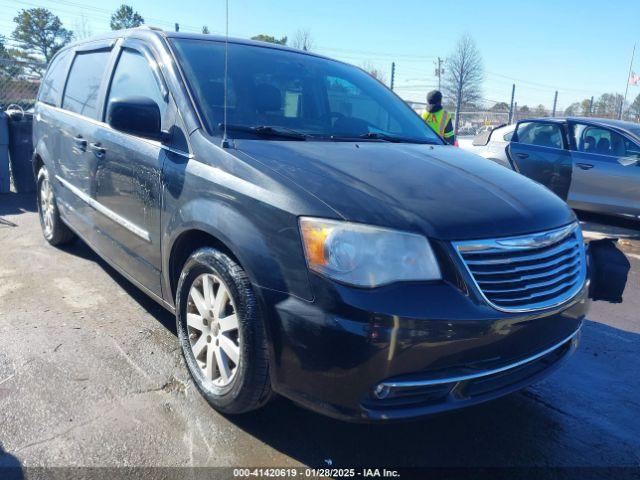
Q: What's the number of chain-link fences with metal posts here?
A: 1